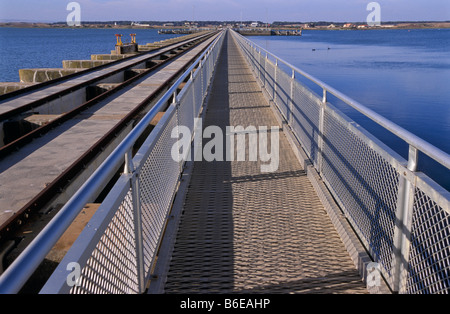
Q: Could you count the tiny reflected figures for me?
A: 2